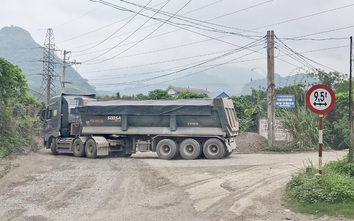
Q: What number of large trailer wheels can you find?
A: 3